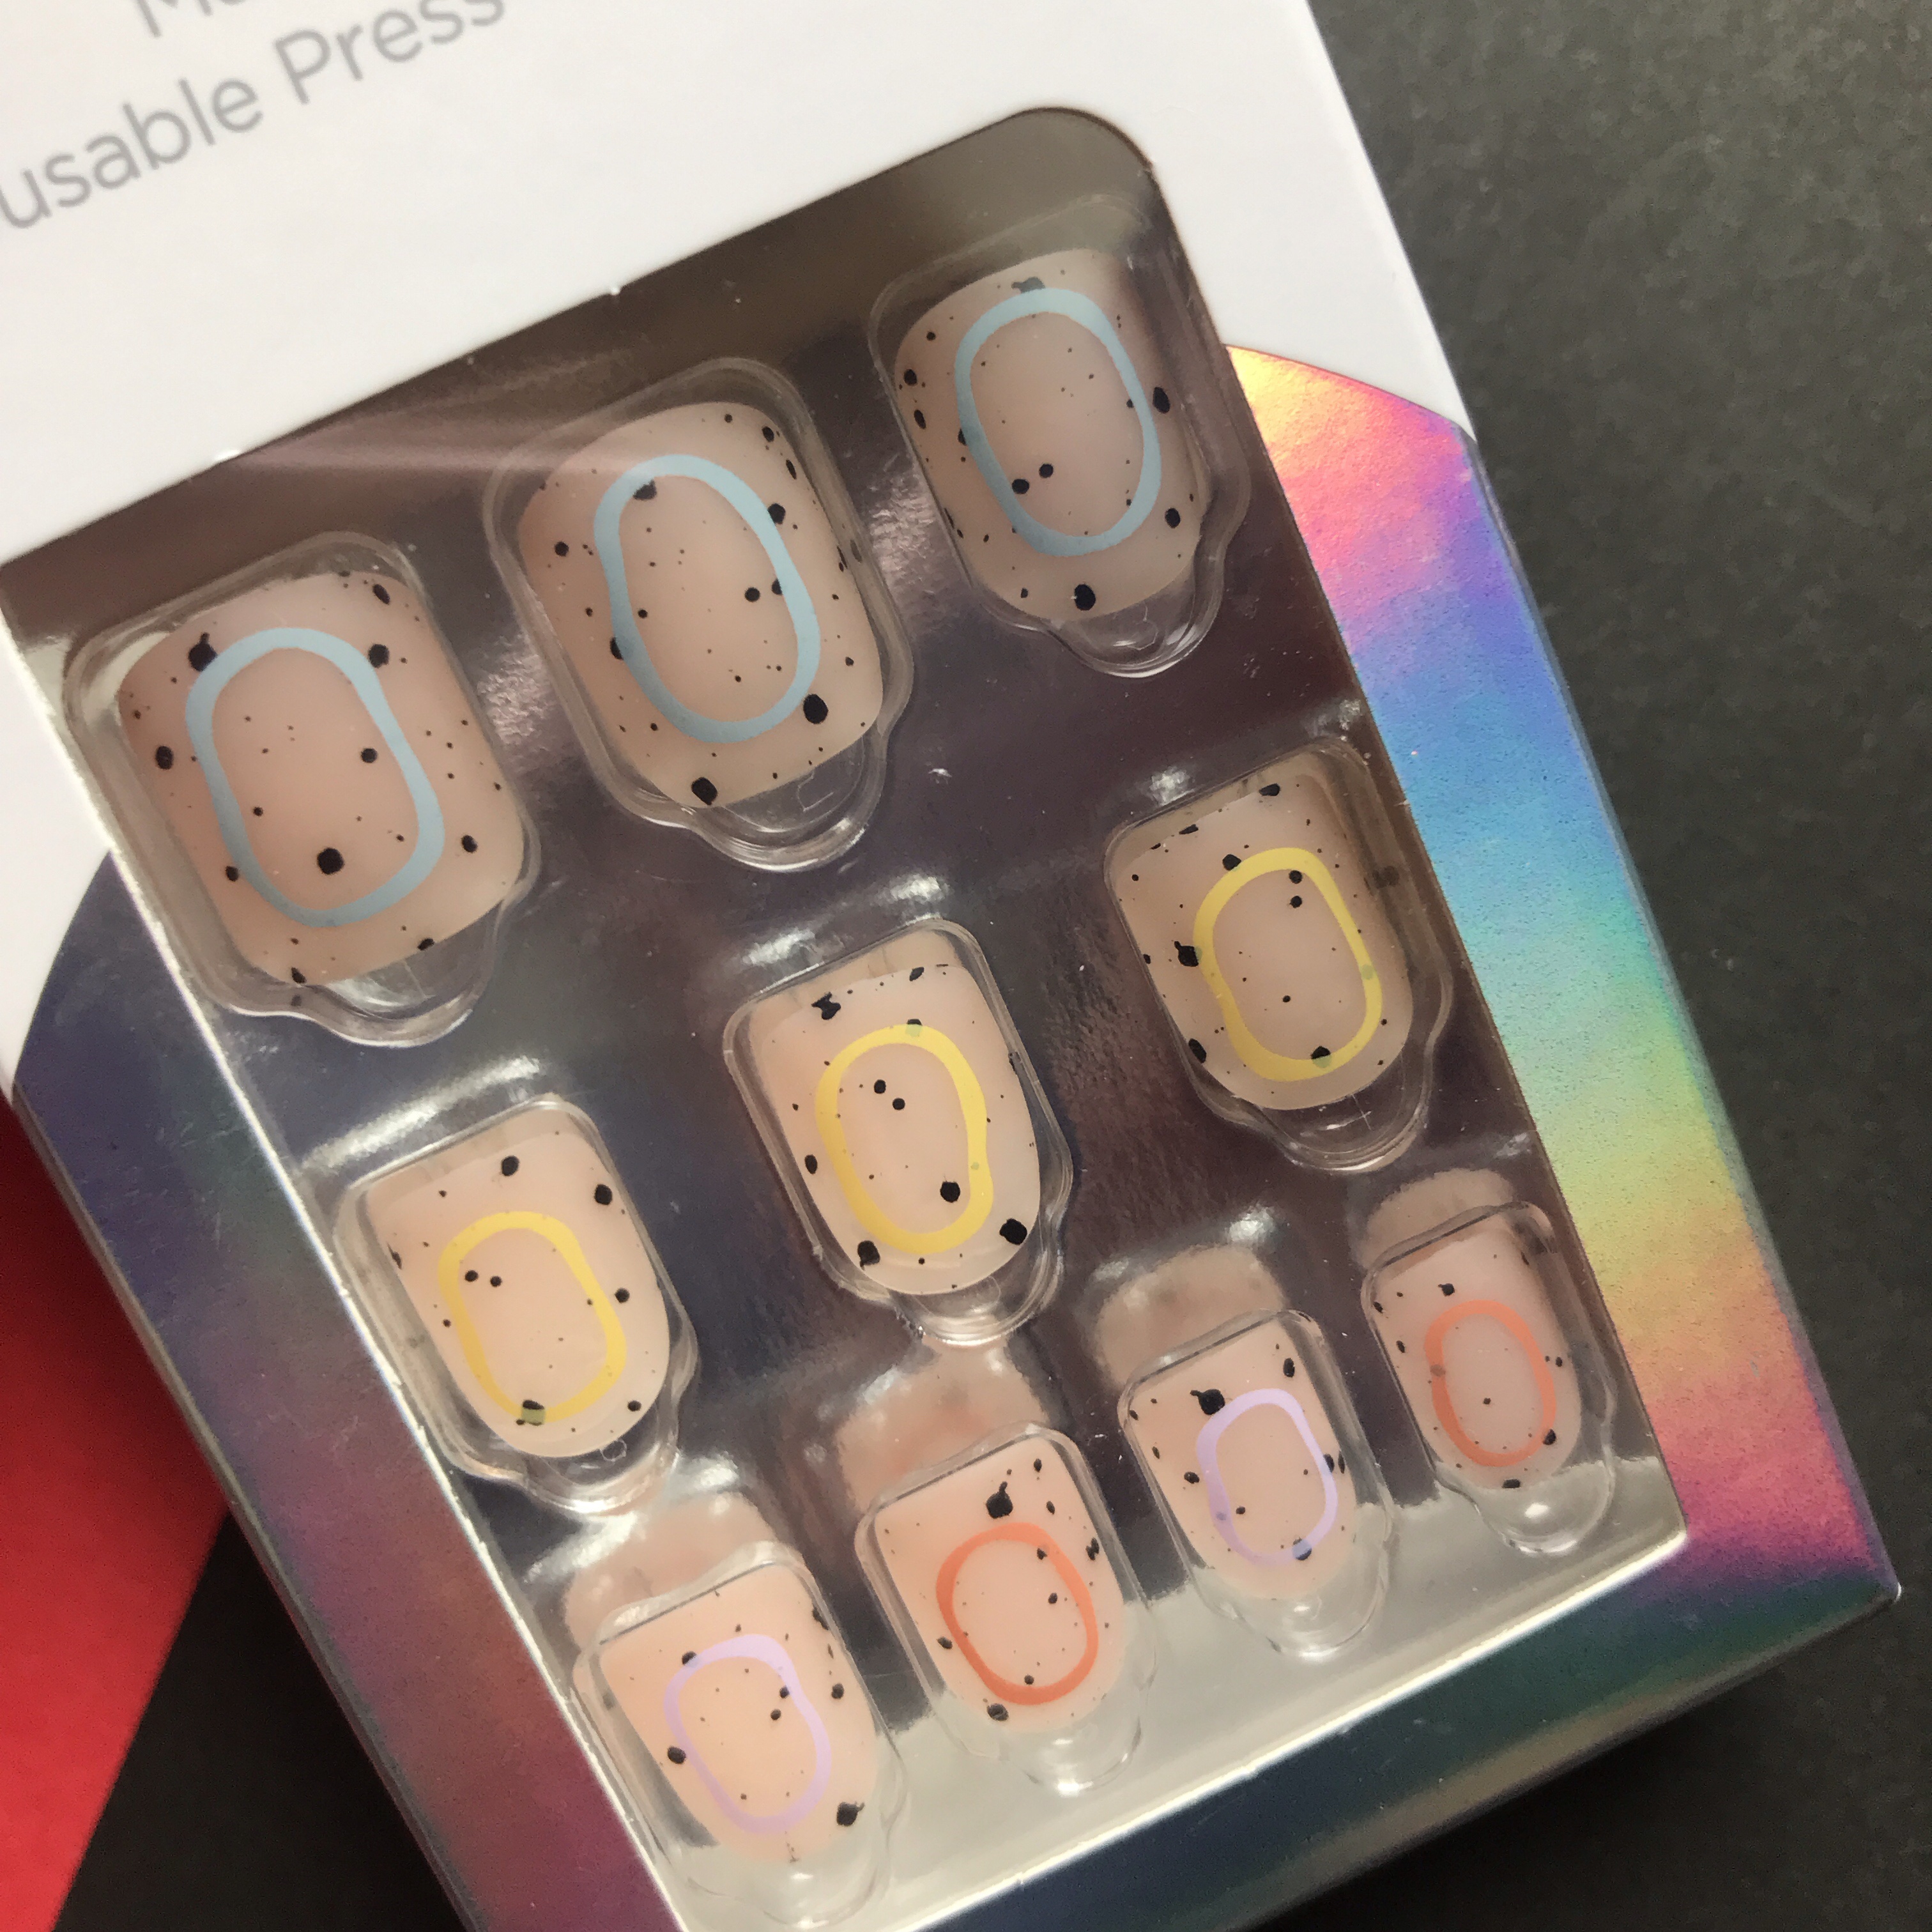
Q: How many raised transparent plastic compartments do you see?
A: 10